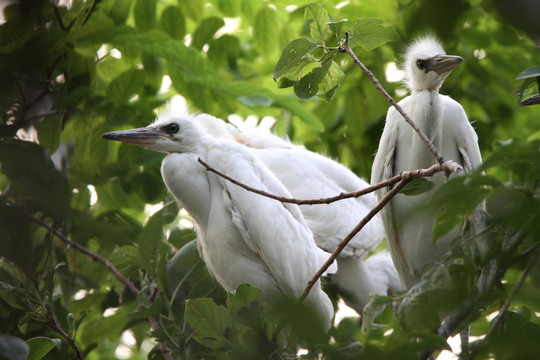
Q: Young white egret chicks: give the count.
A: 3